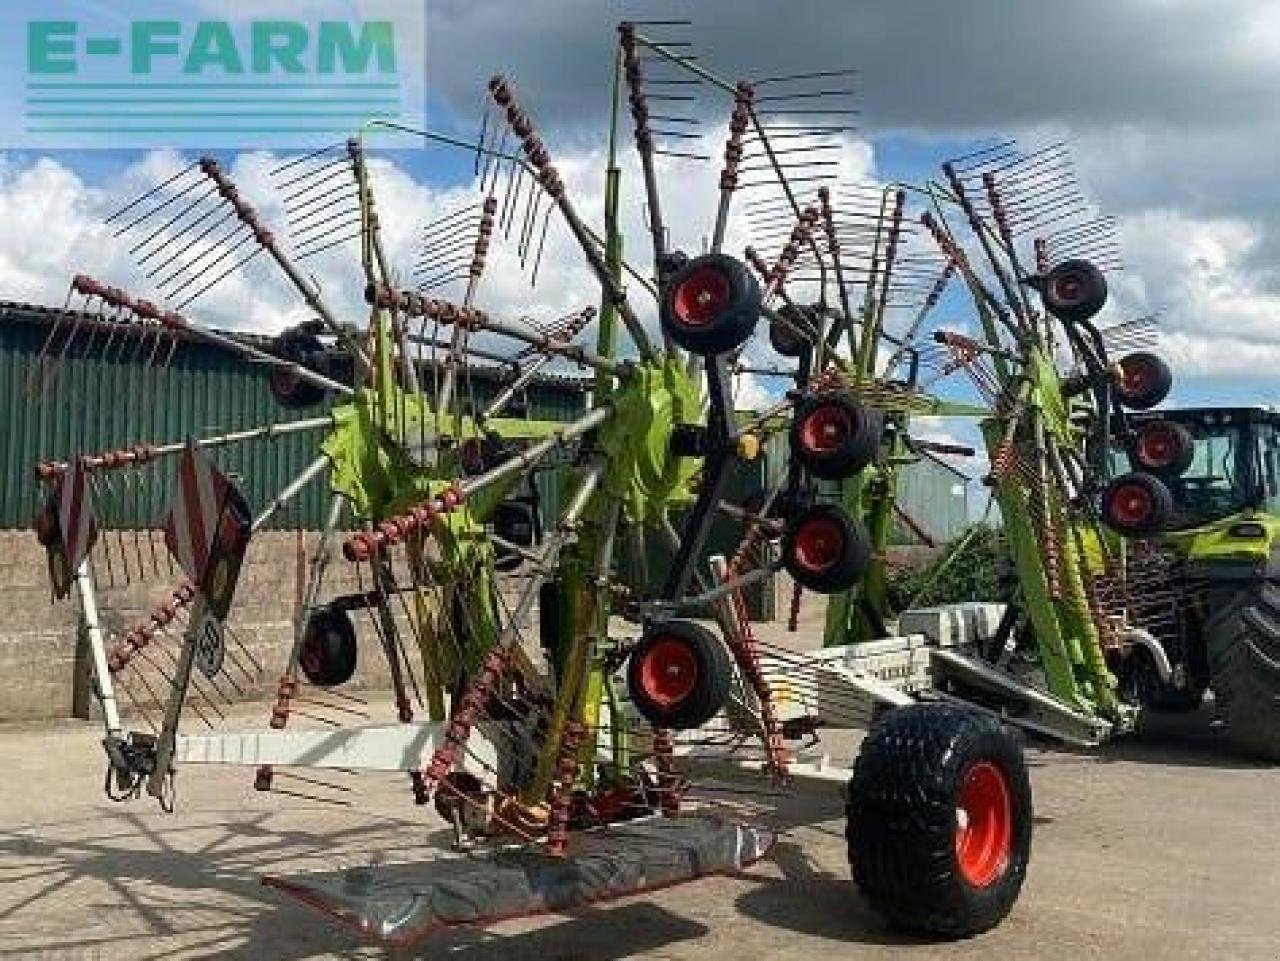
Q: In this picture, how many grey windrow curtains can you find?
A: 1